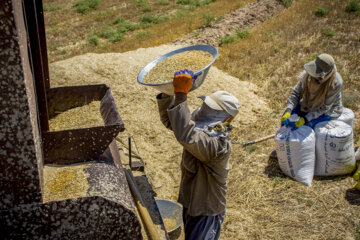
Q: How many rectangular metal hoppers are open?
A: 1